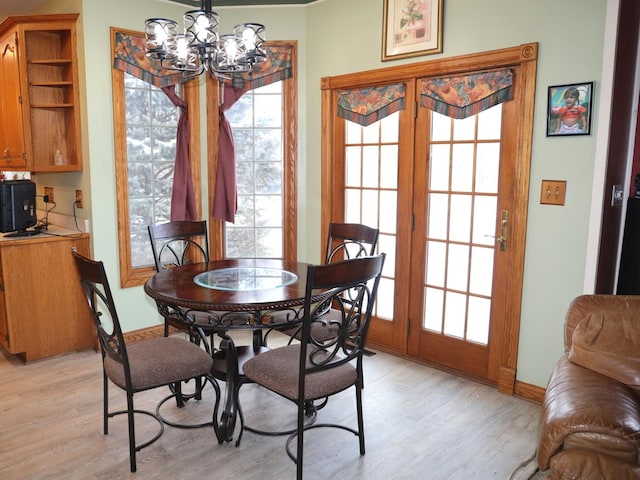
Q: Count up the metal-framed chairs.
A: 4